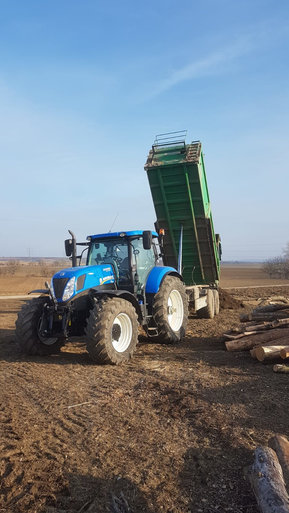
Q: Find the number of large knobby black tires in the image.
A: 3